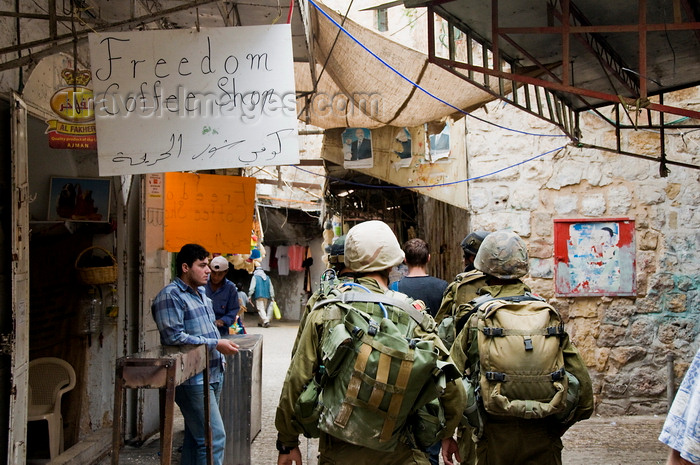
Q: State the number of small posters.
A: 3